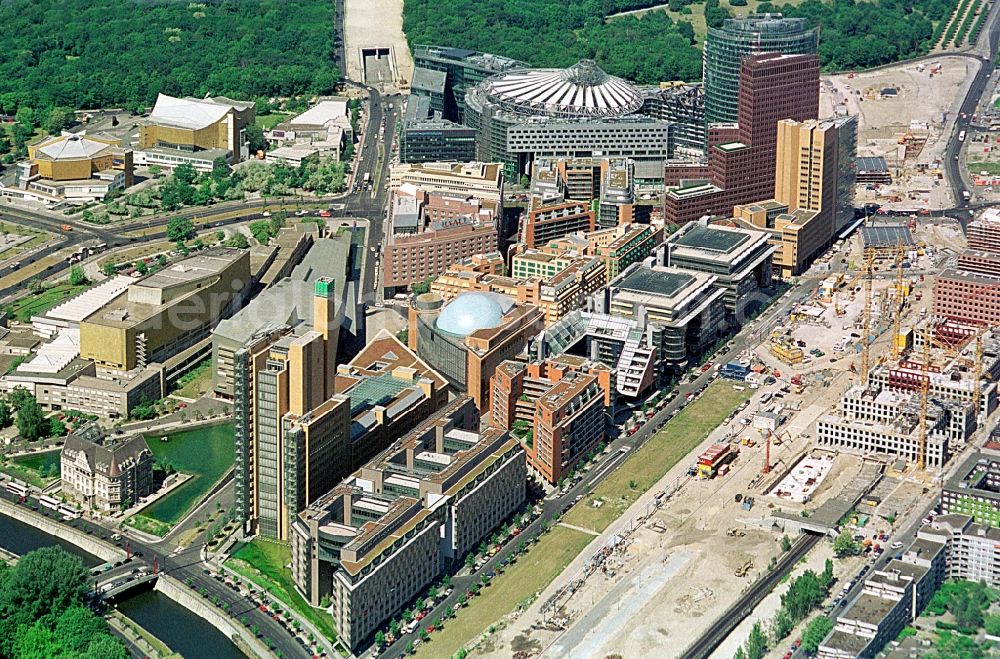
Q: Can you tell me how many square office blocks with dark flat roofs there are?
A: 2